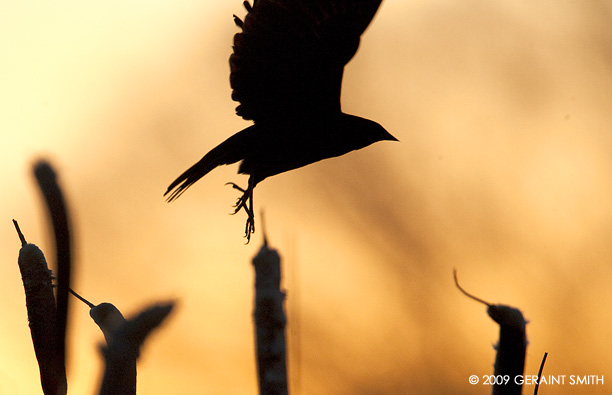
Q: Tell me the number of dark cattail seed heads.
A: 6